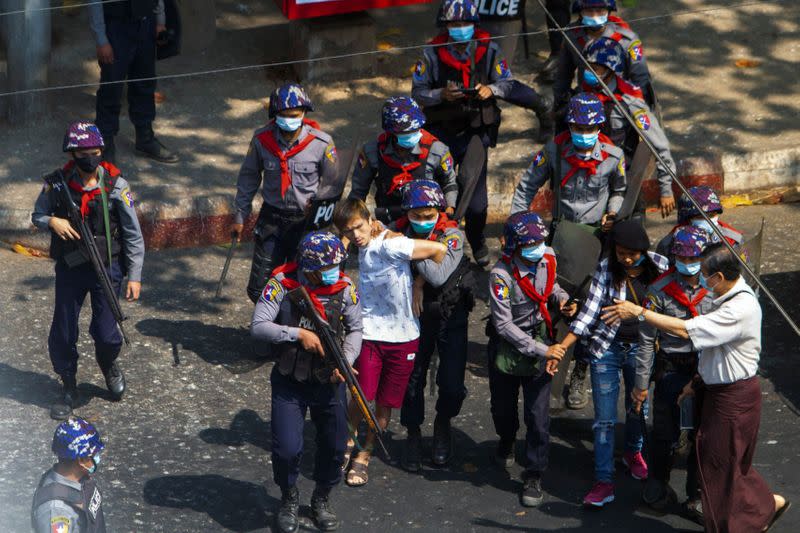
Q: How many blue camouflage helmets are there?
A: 13